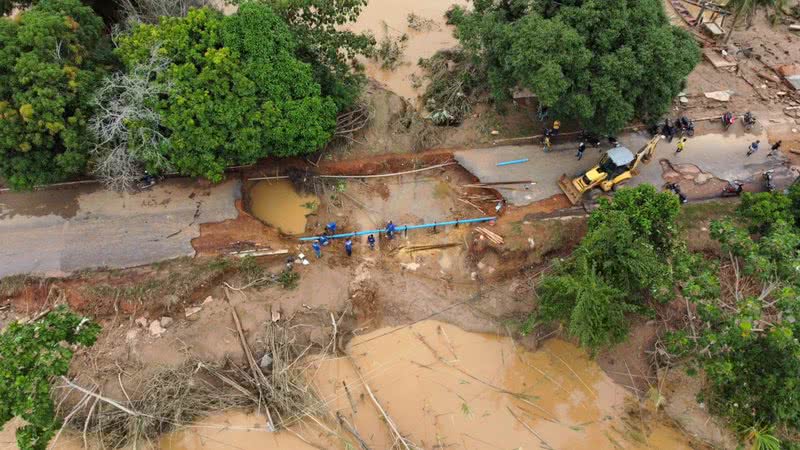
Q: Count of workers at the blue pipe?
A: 6